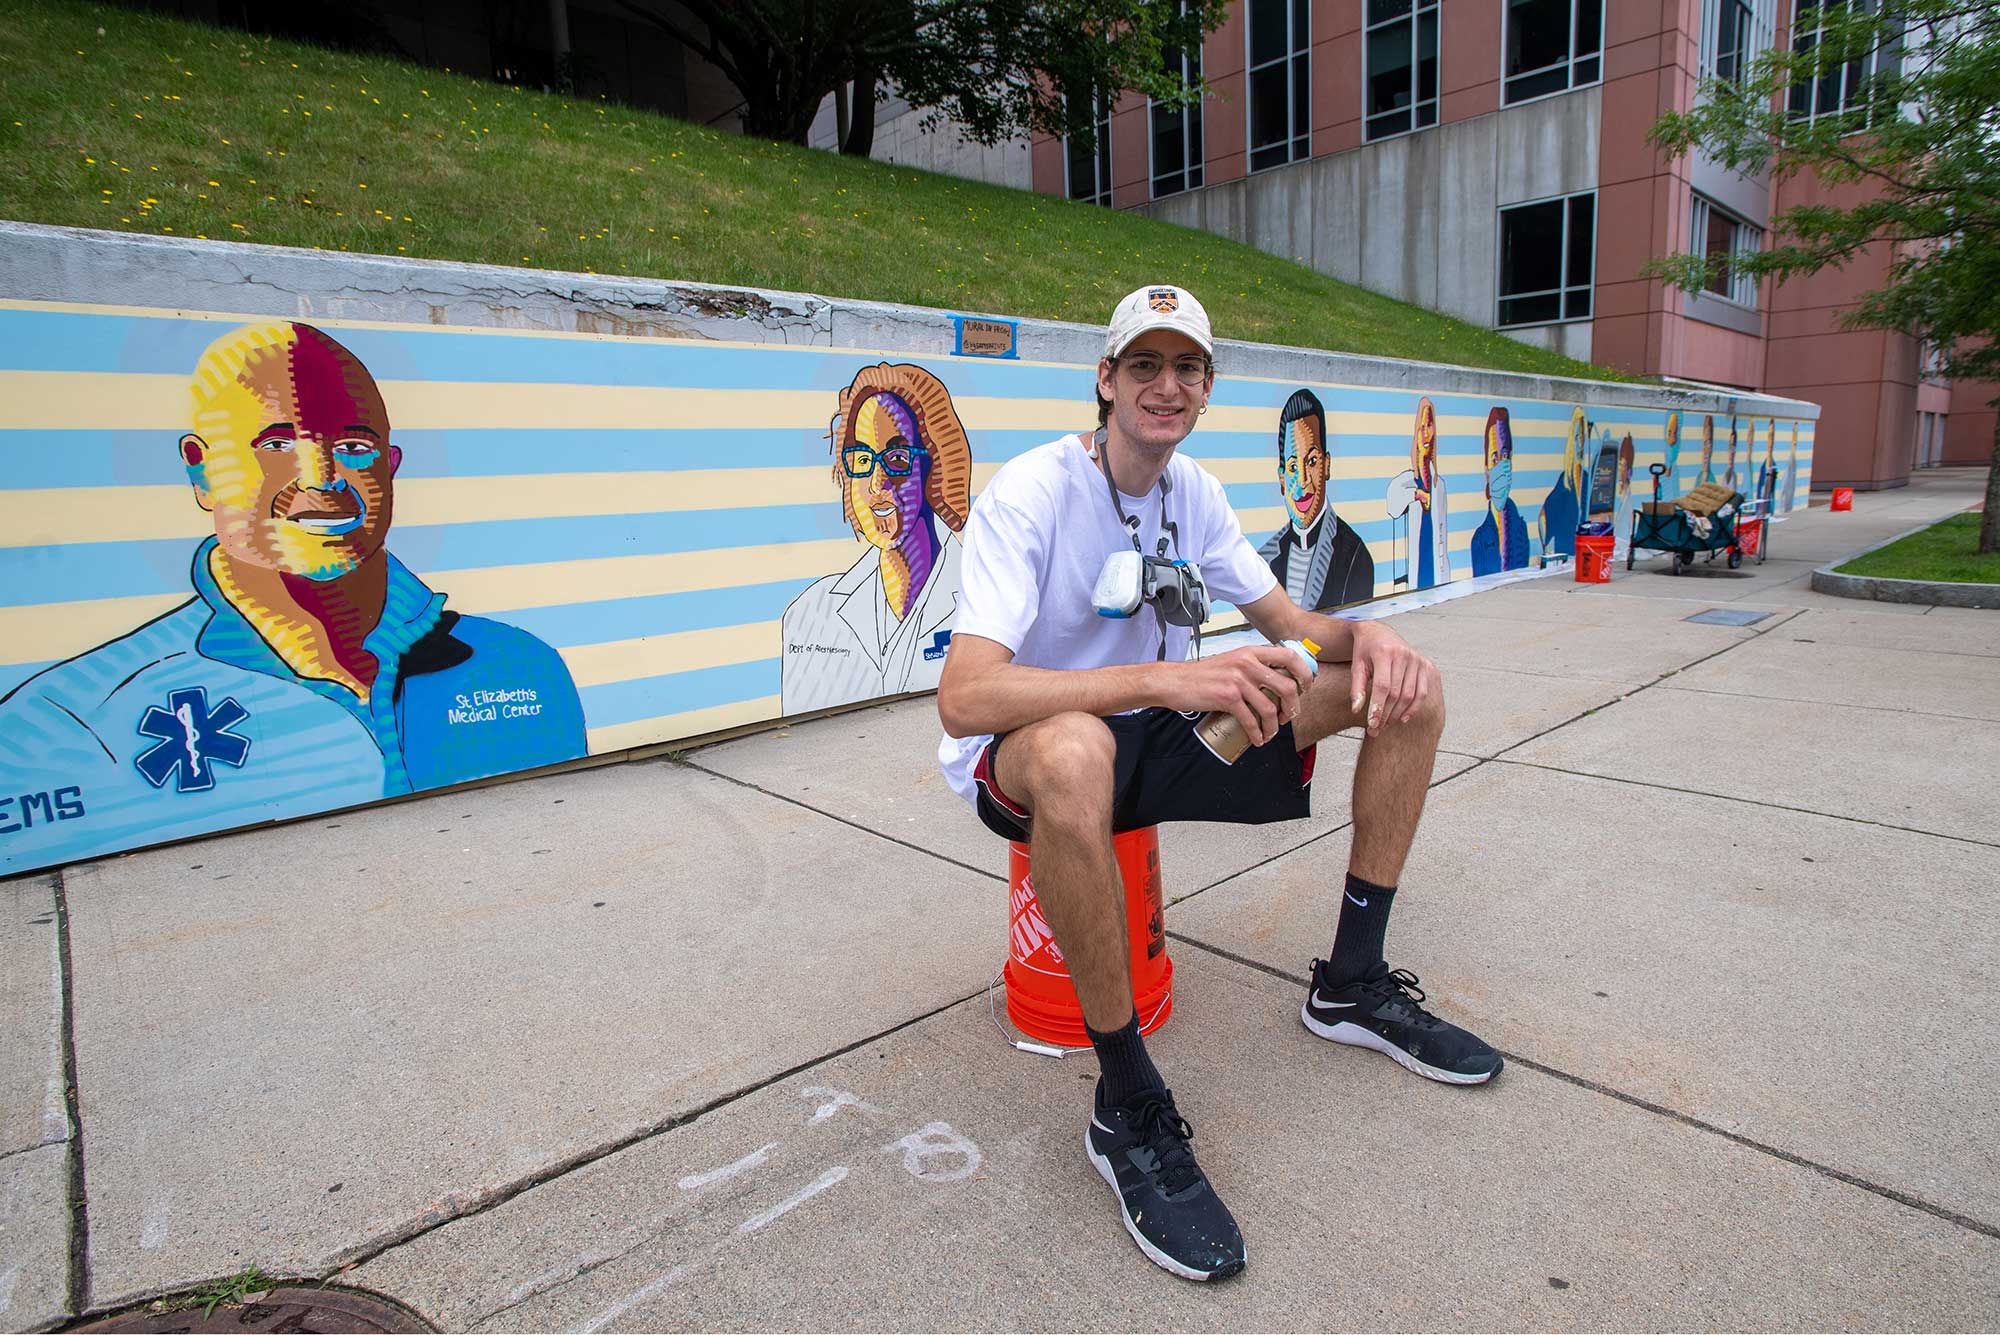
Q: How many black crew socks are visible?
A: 2